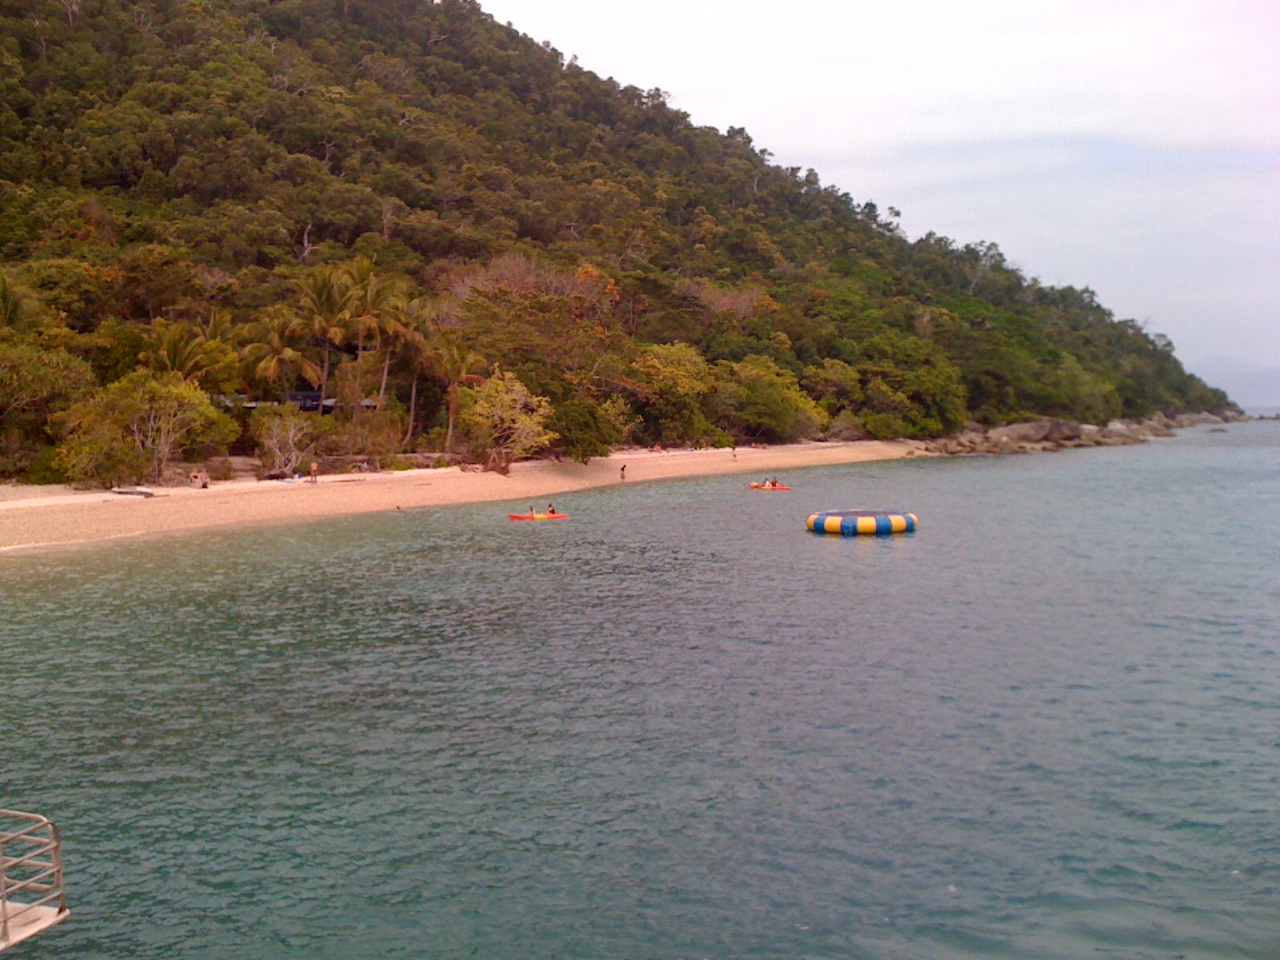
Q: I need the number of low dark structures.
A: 1